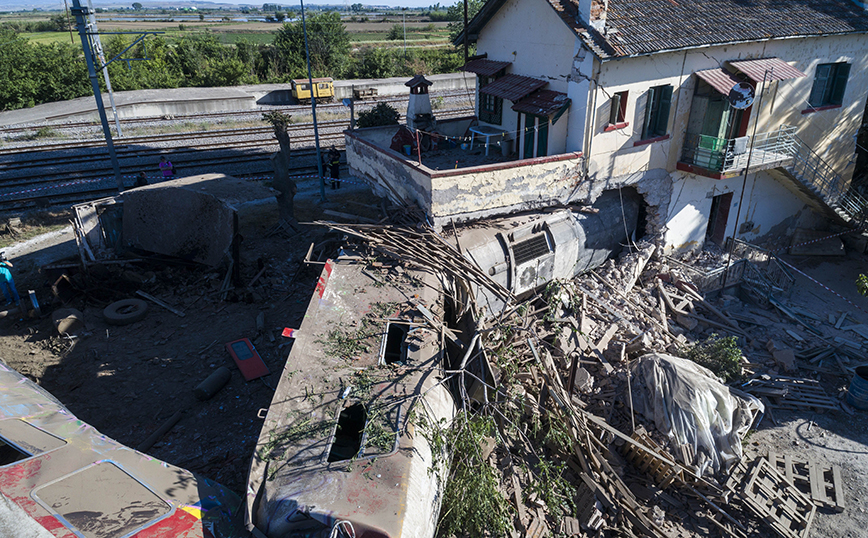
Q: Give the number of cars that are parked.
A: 0